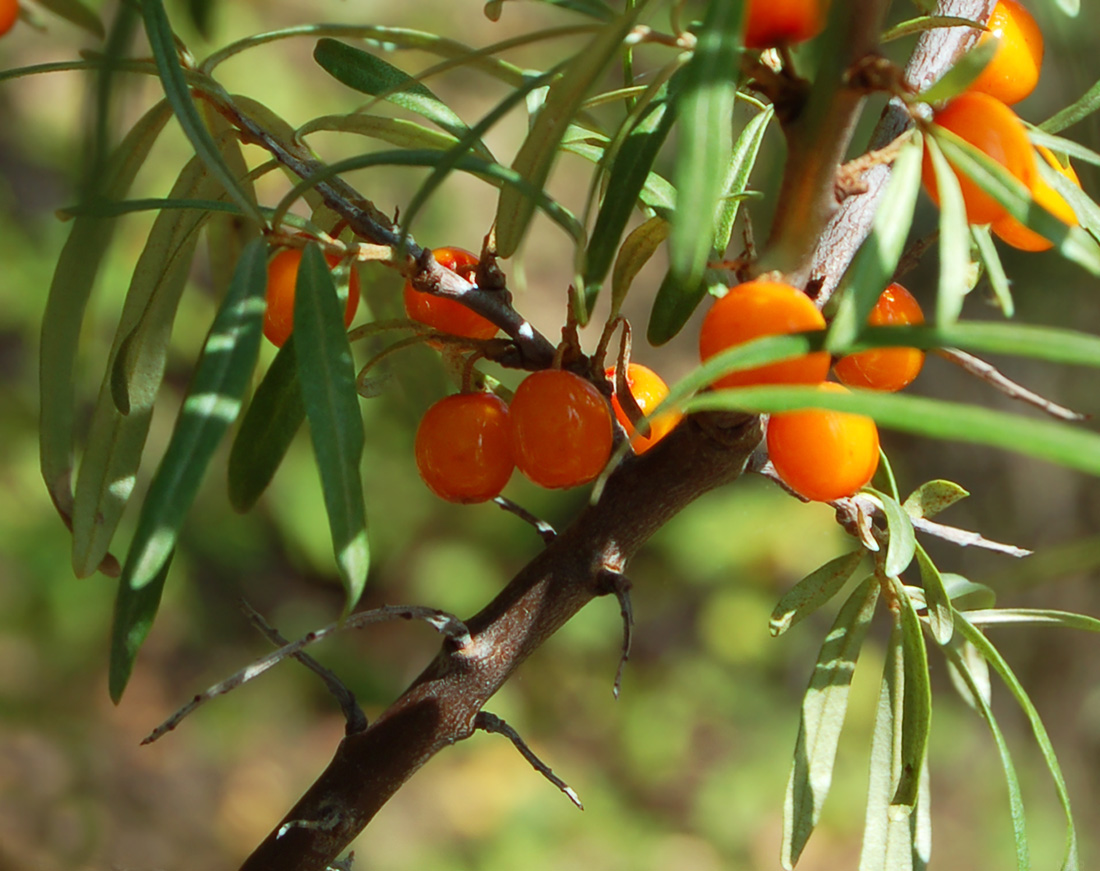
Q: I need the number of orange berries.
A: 13